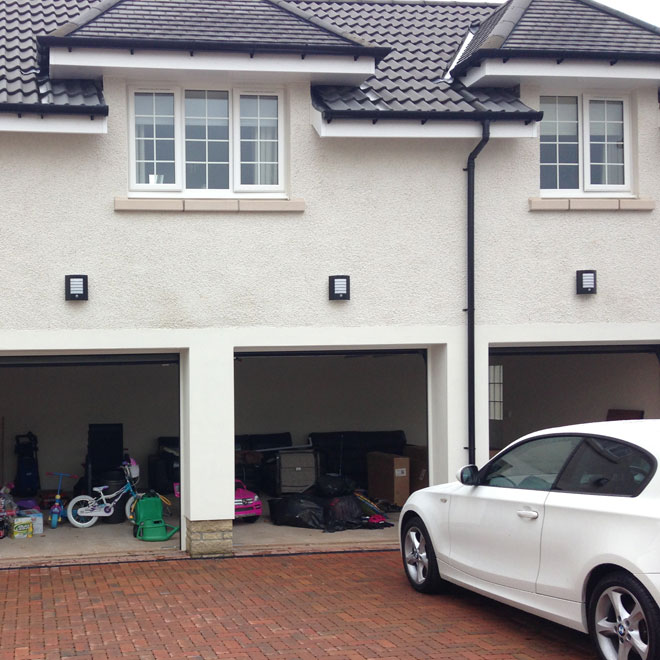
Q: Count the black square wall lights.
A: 3